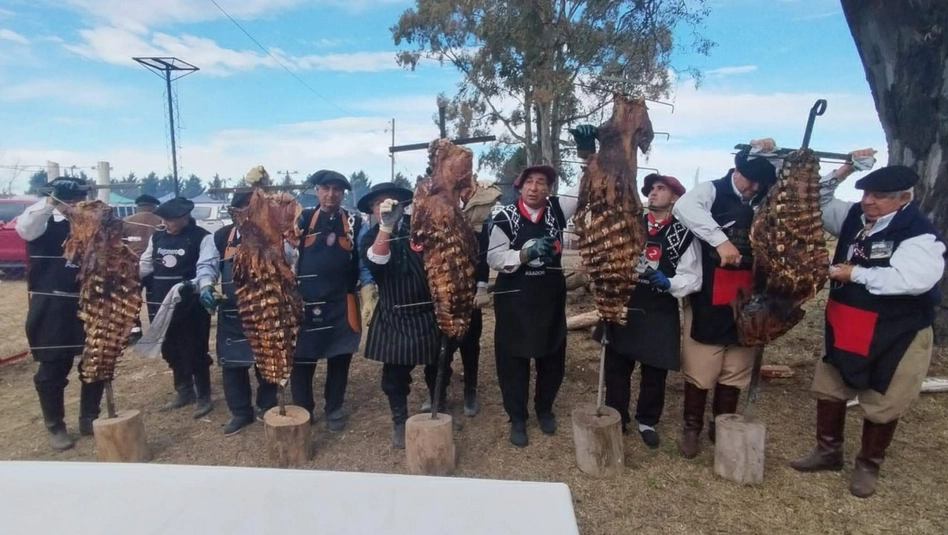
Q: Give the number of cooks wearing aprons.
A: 9